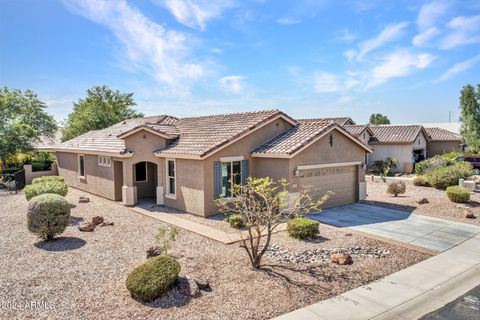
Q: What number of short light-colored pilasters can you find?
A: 4